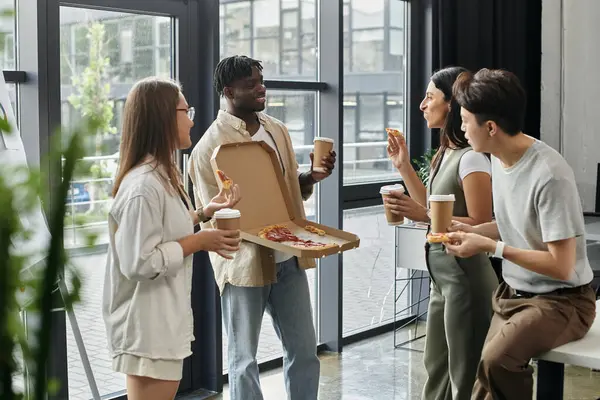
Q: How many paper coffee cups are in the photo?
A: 4